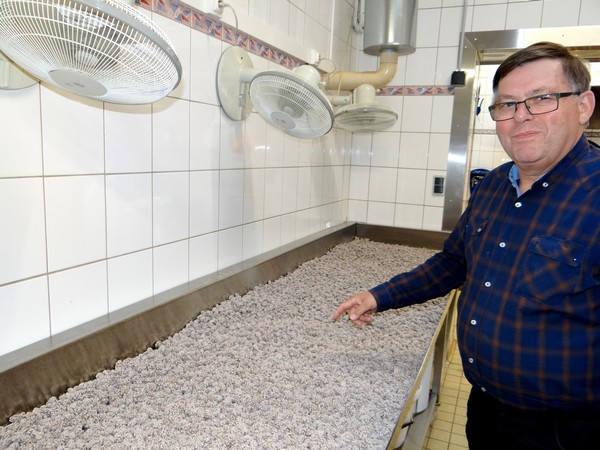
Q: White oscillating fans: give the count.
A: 3